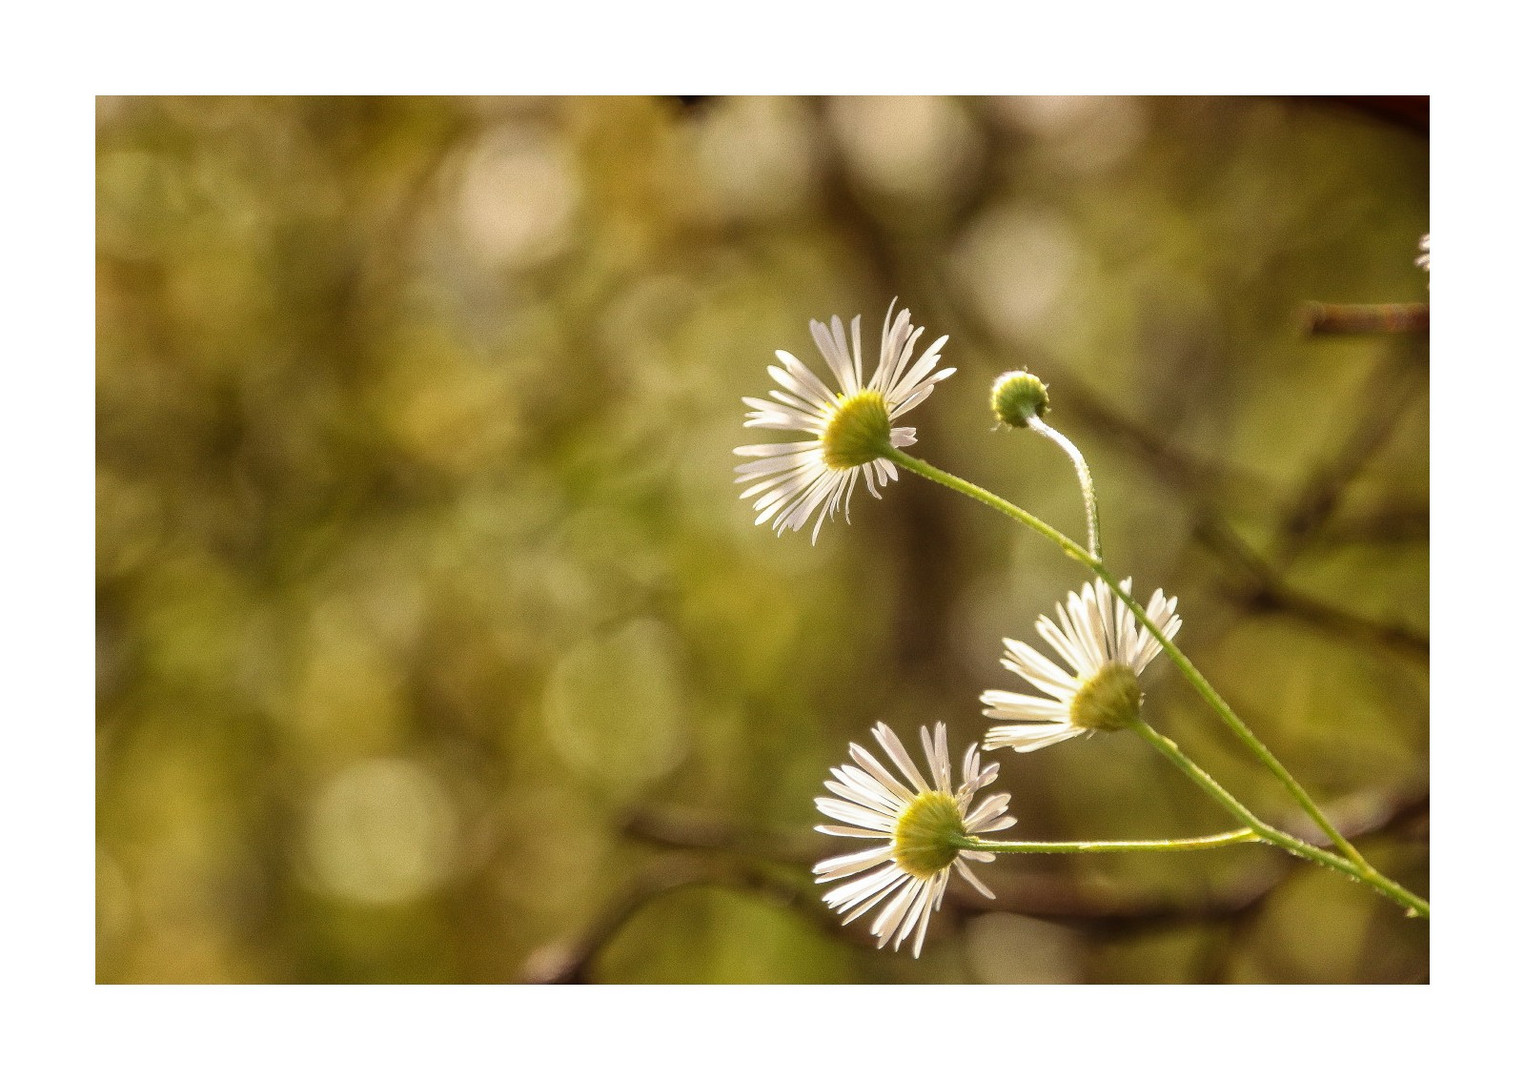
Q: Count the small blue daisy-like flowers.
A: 0